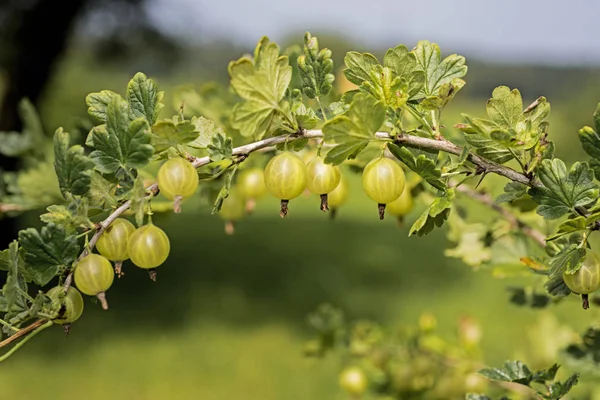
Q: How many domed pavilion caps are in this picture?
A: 0